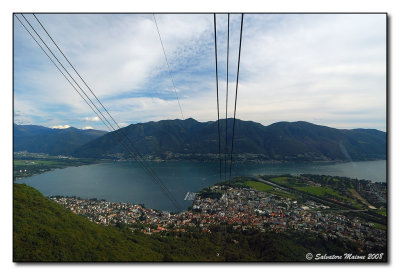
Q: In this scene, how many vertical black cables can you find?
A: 3